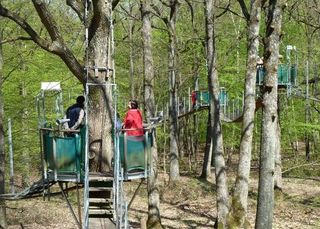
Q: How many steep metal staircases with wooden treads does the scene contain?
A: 1